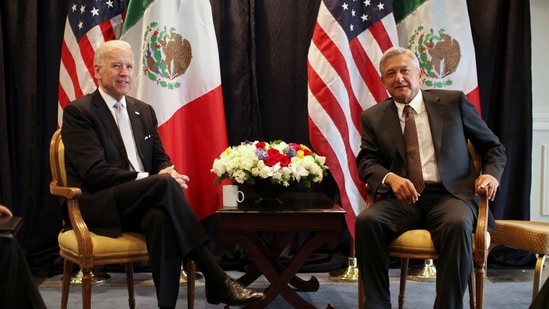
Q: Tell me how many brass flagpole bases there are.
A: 4